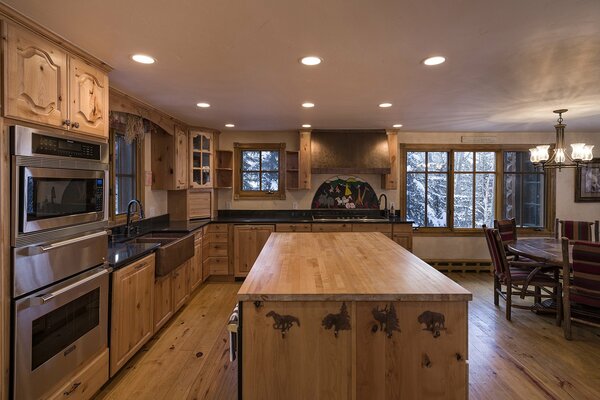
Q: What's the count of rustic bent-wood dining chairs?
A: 4